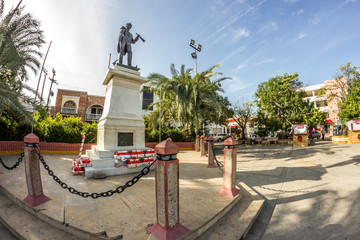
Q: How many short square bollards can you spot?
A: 6